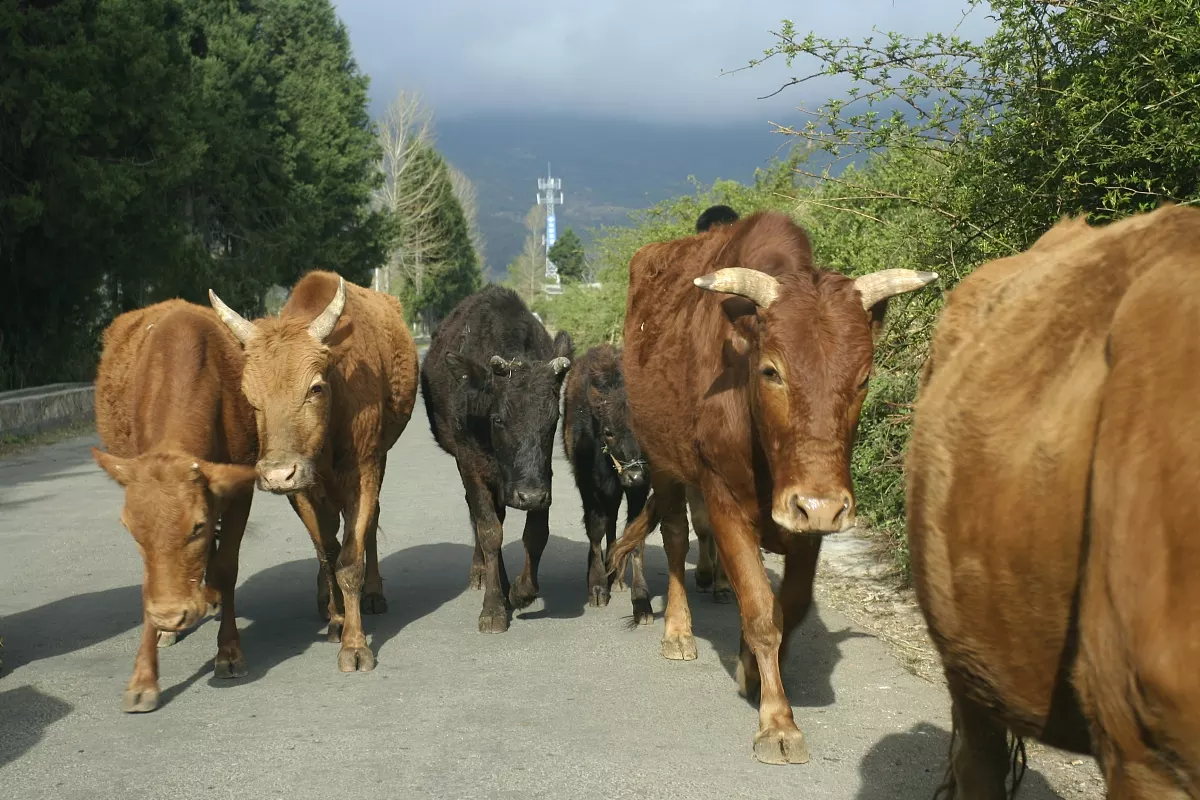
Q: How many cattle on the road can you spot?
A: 6